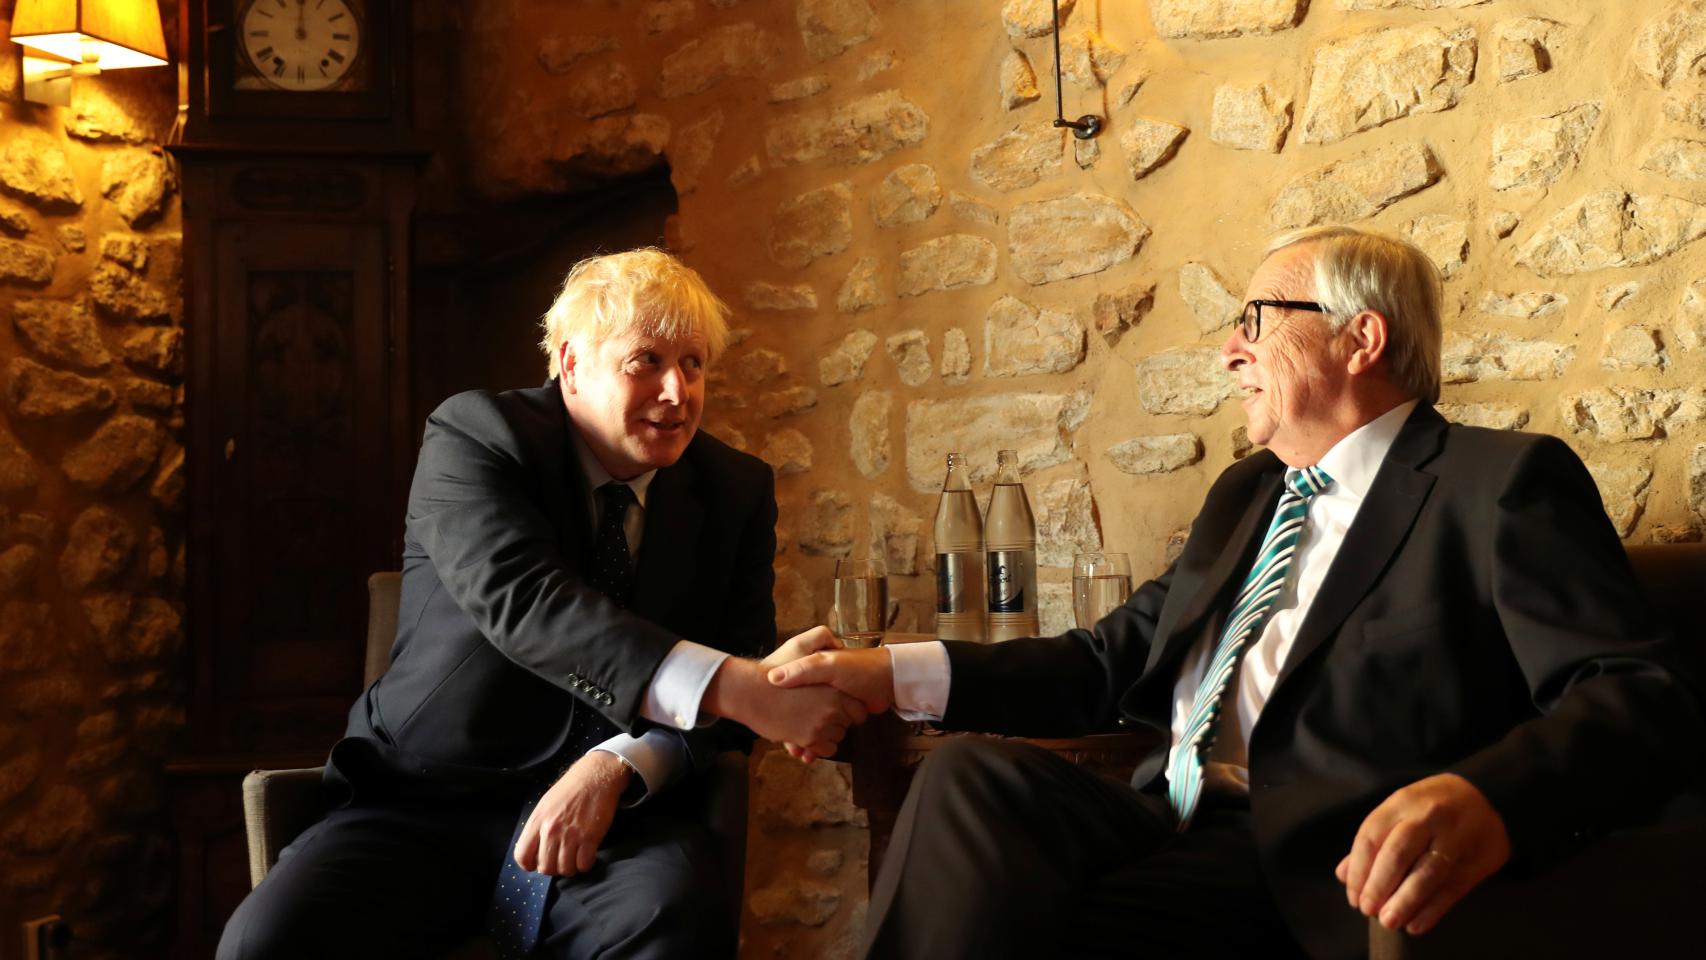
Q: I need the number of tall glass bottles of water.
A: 2